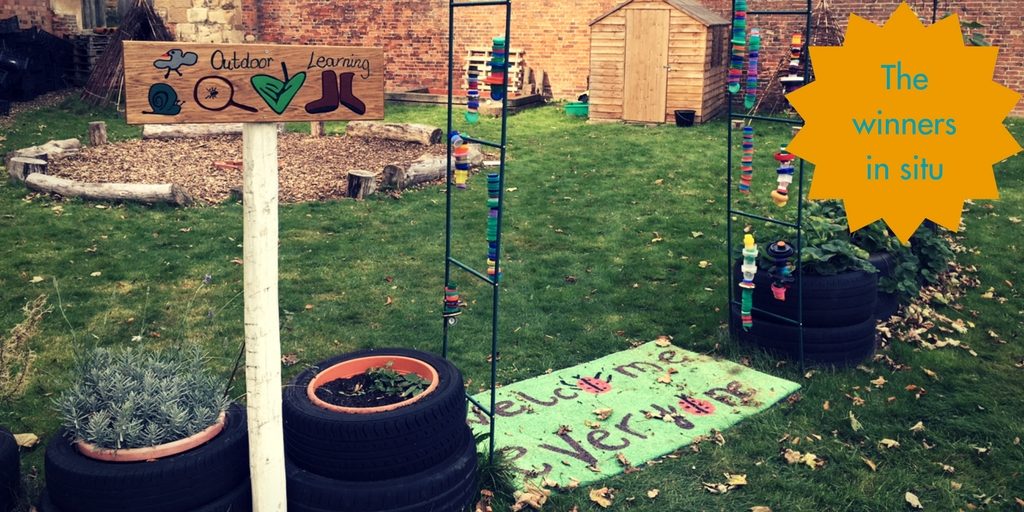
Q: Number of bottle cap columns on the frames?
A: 12